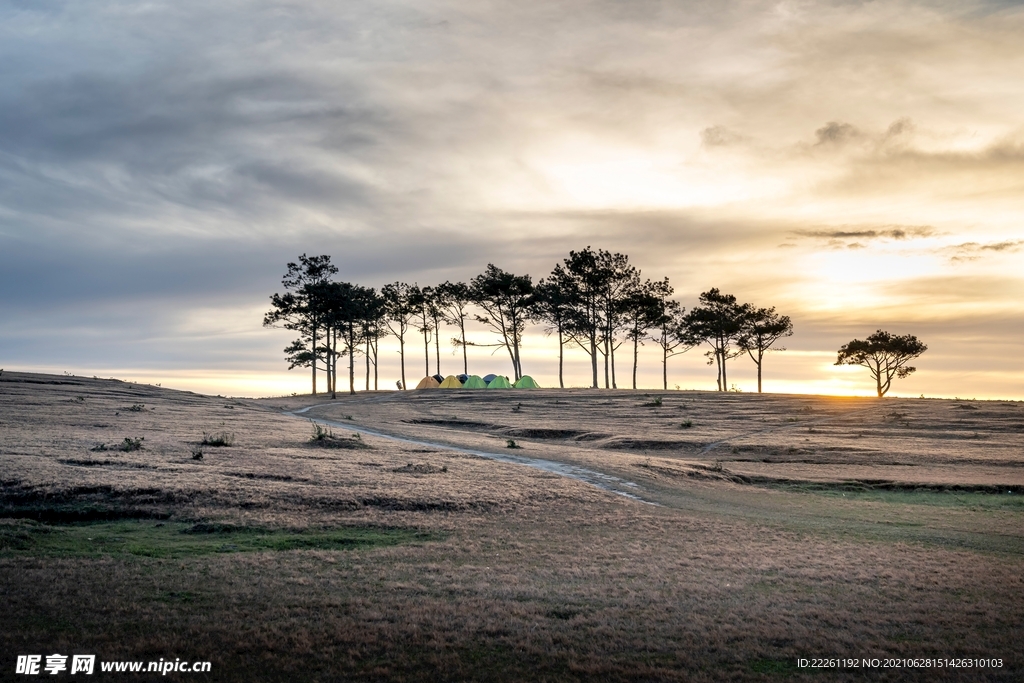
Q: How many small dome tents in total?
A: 8